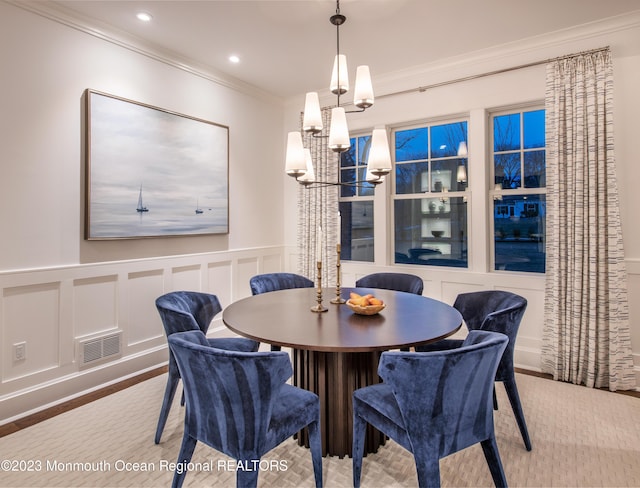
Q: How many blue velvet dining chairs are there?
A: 6